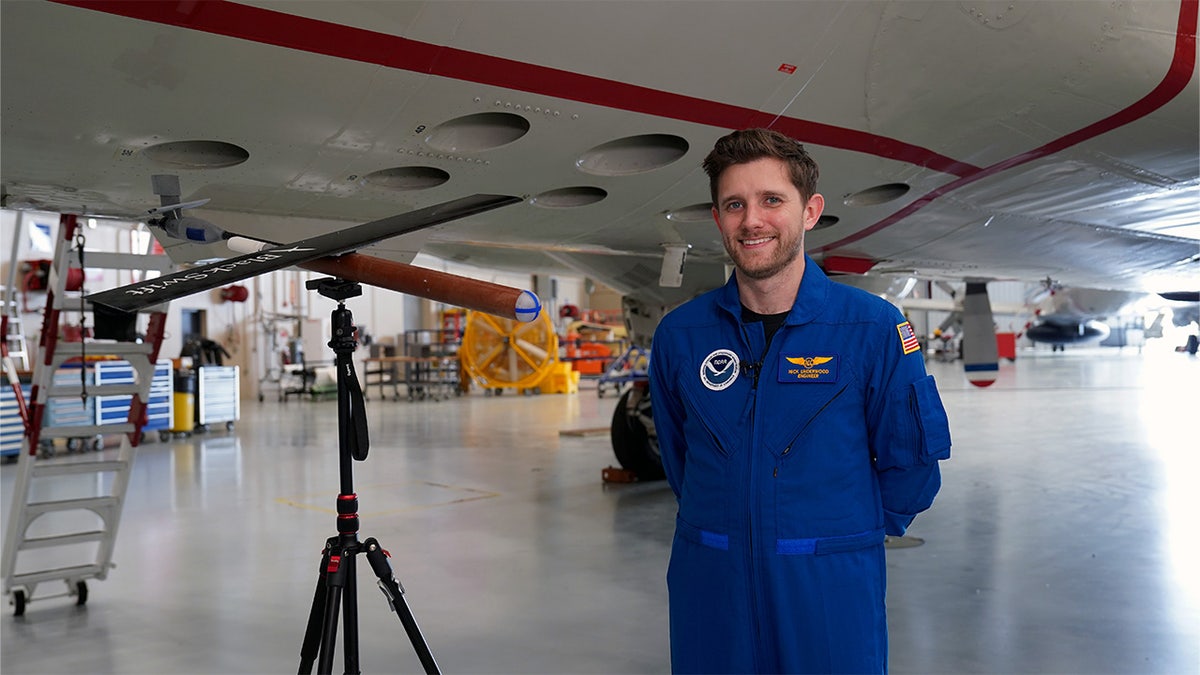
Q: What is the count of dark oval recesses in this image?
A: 8